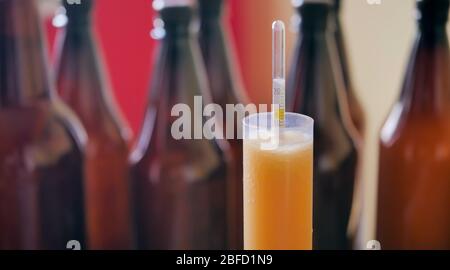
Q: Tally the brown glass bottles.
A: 7